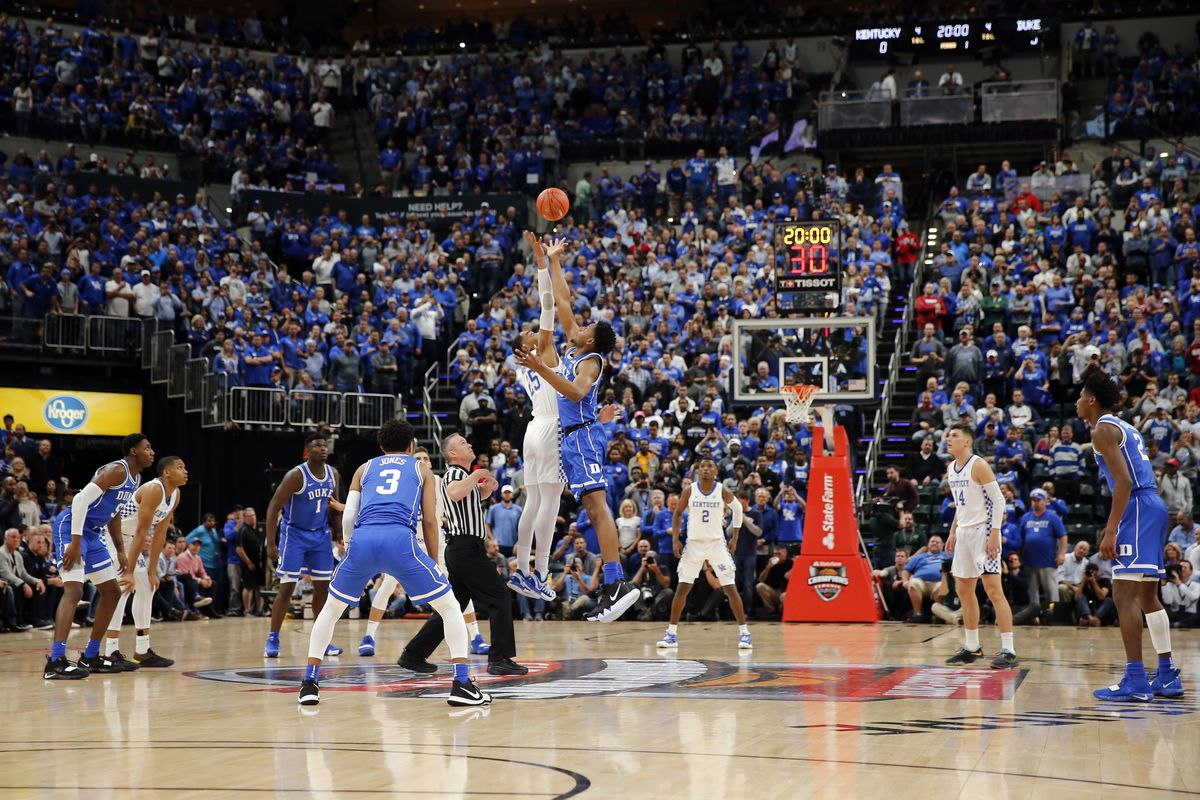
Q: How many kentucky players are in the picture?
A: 5